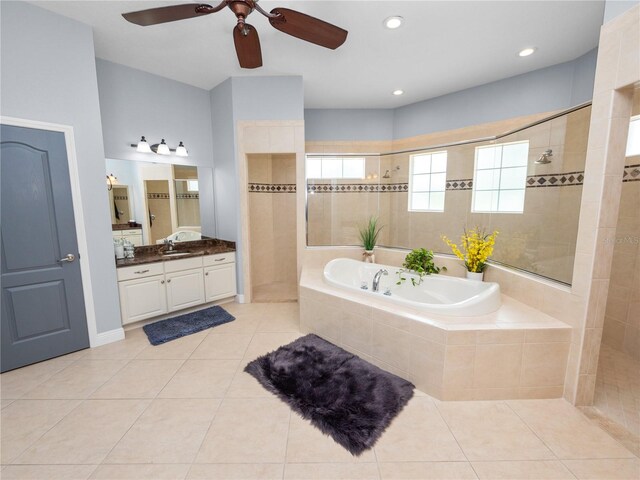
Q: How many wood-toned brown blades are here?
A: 3